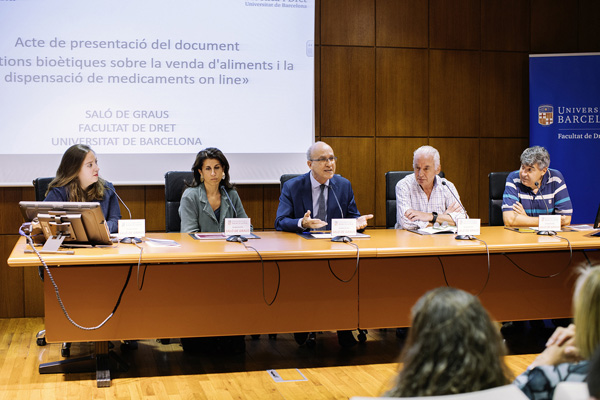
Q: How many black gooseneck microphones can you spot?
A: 5